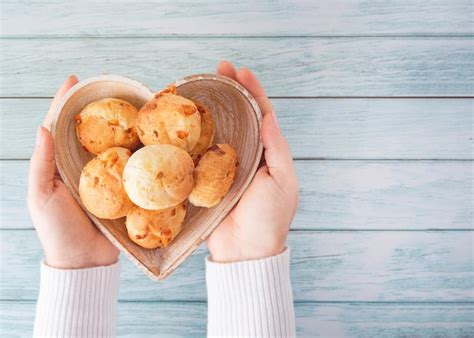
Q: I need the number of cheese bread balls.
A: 7